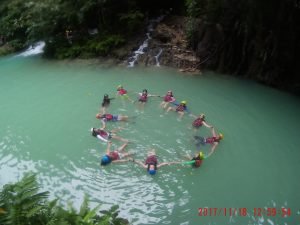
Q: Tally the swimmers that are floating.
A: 12